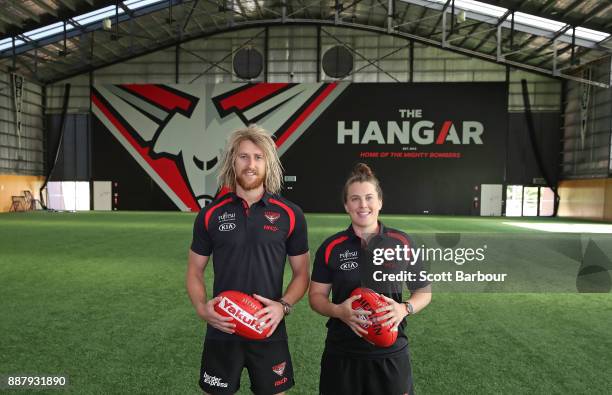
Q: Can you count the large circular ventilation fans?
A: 2